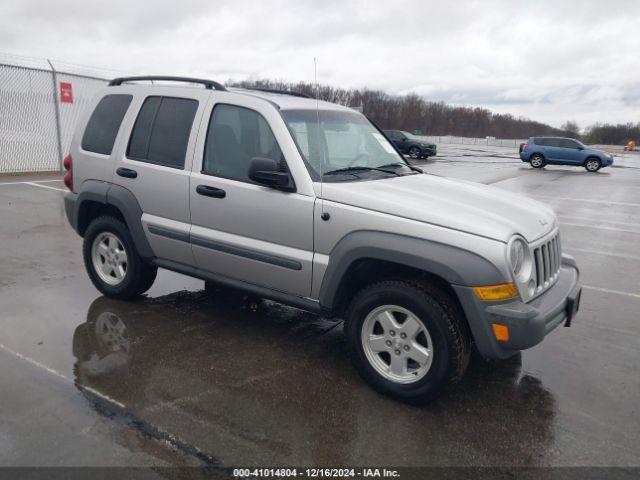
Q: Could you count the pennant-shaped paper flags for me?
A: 0